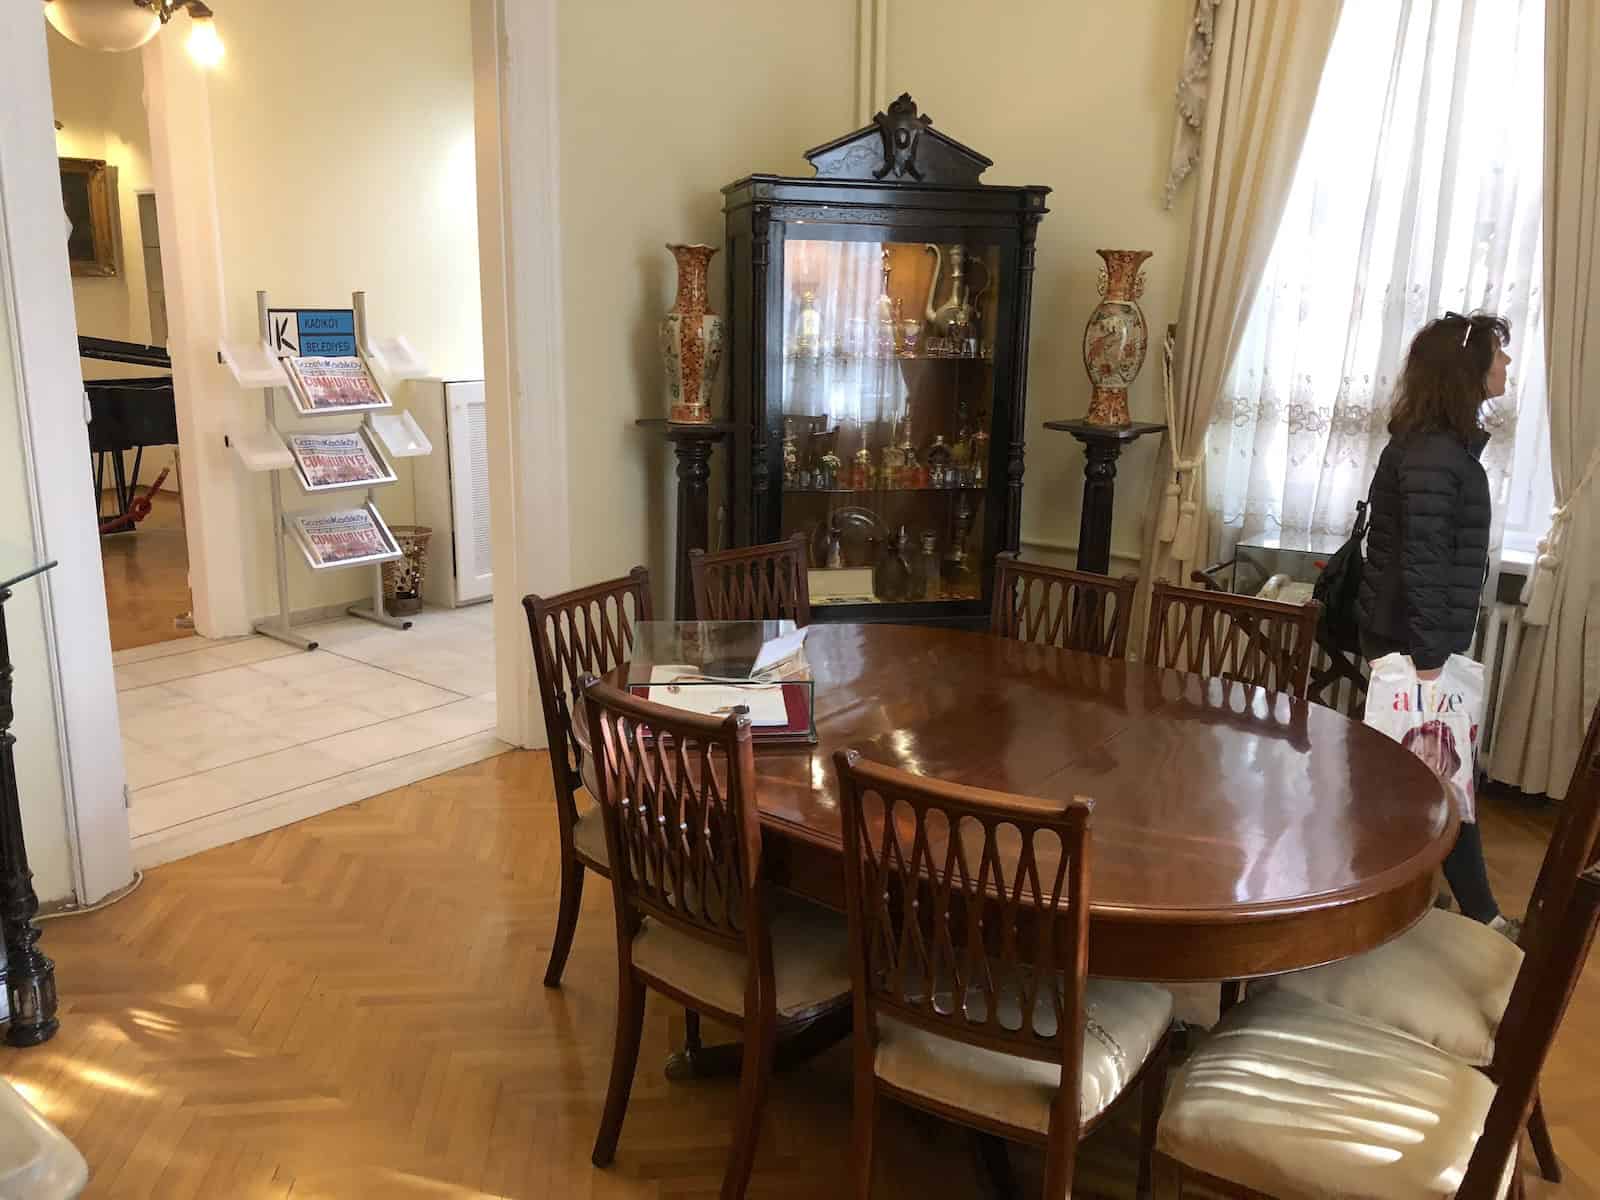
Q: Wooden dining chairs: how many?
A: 8